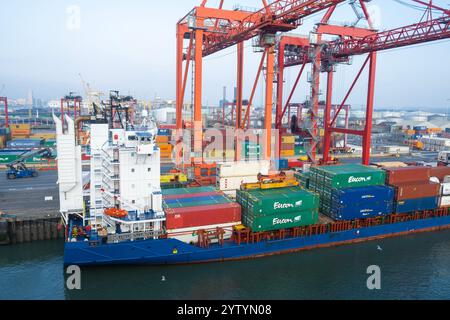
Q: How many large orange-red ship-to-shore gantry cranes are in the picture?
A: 2